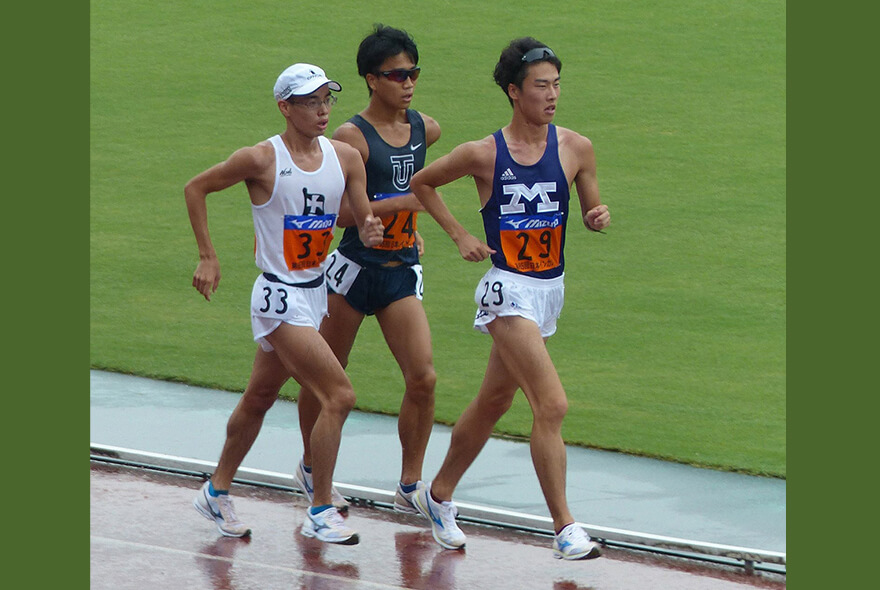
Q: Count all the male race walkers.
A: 3